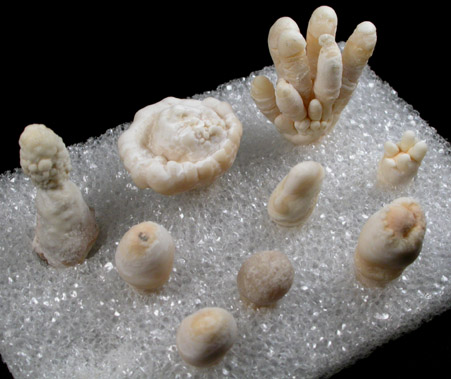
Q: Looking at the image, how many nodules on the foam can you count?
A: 9